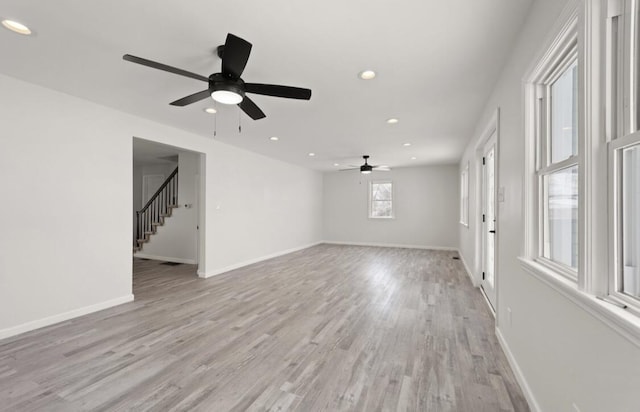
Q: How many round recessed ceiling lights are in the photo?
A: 9